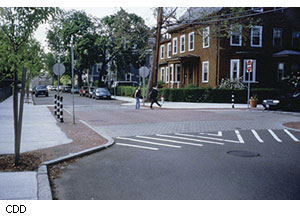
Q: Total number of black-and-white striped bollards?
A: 4